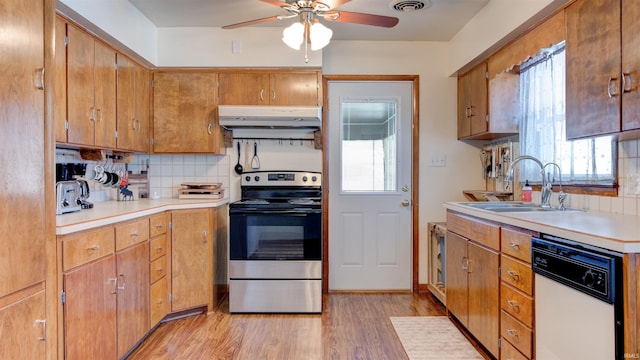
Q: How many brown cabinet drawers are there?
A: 11